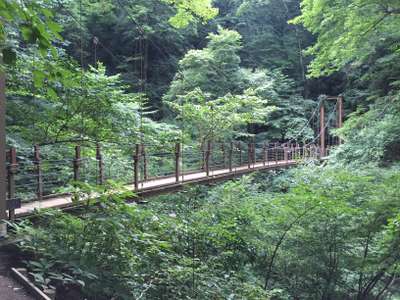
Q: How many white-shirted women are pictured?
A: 0